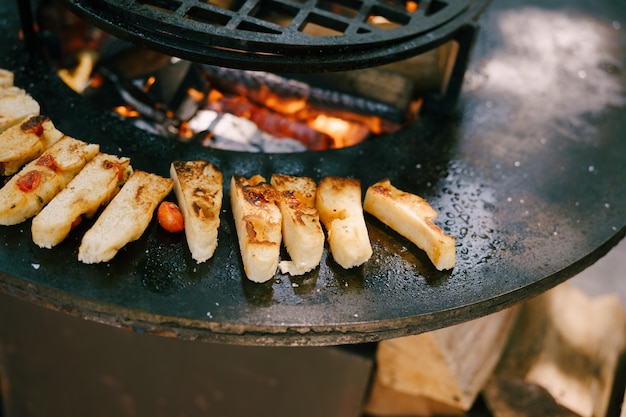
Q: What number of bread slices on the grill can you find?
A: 11